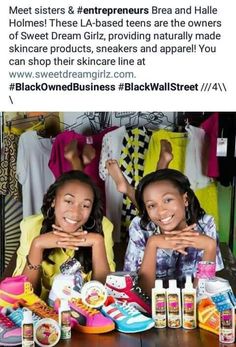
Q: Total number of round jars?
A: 2